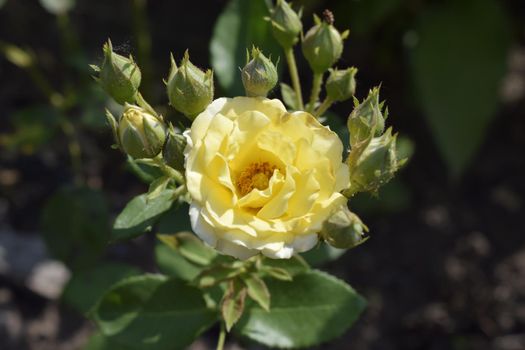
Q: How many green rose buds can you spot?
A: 11